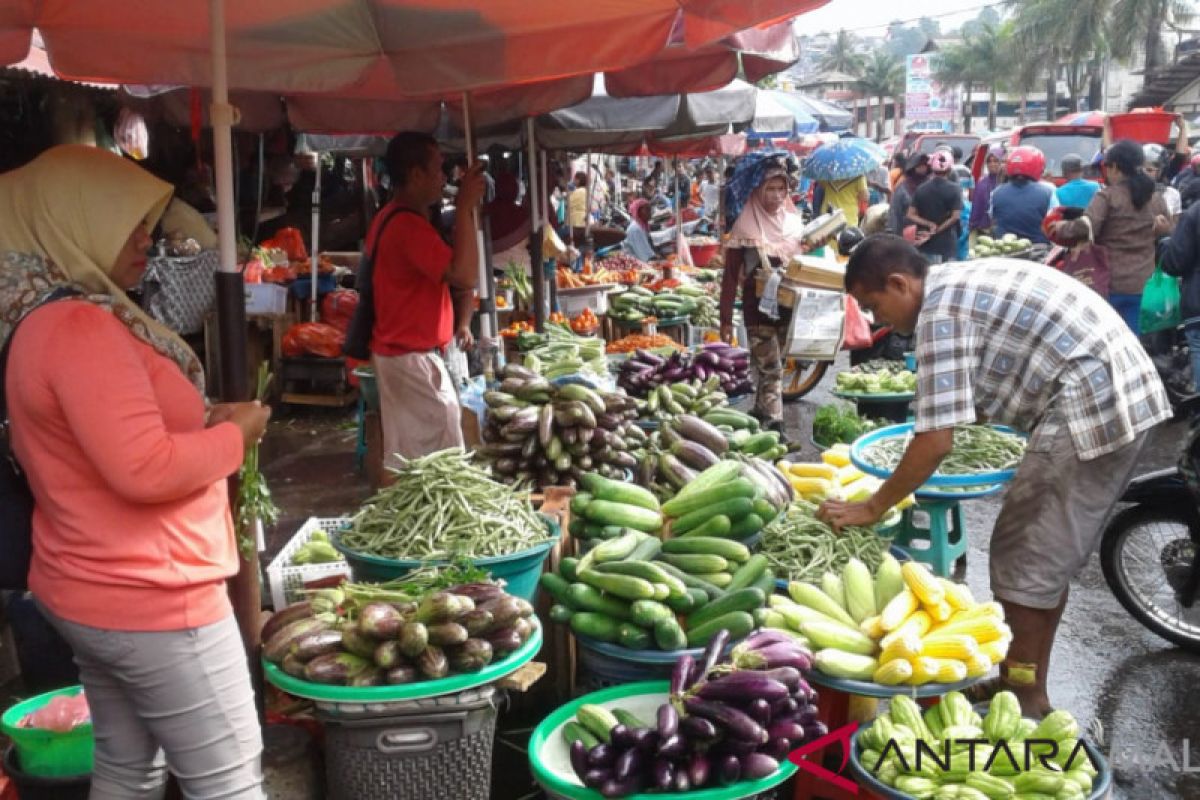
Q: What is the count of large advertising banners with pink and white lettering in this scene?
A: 1